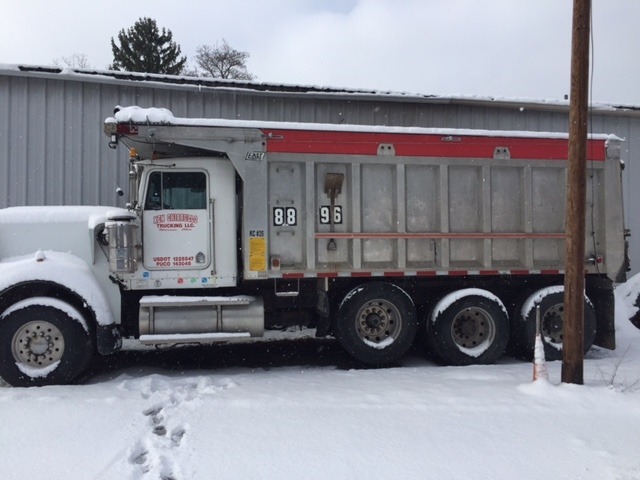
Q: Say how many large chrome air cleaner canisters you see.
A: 1